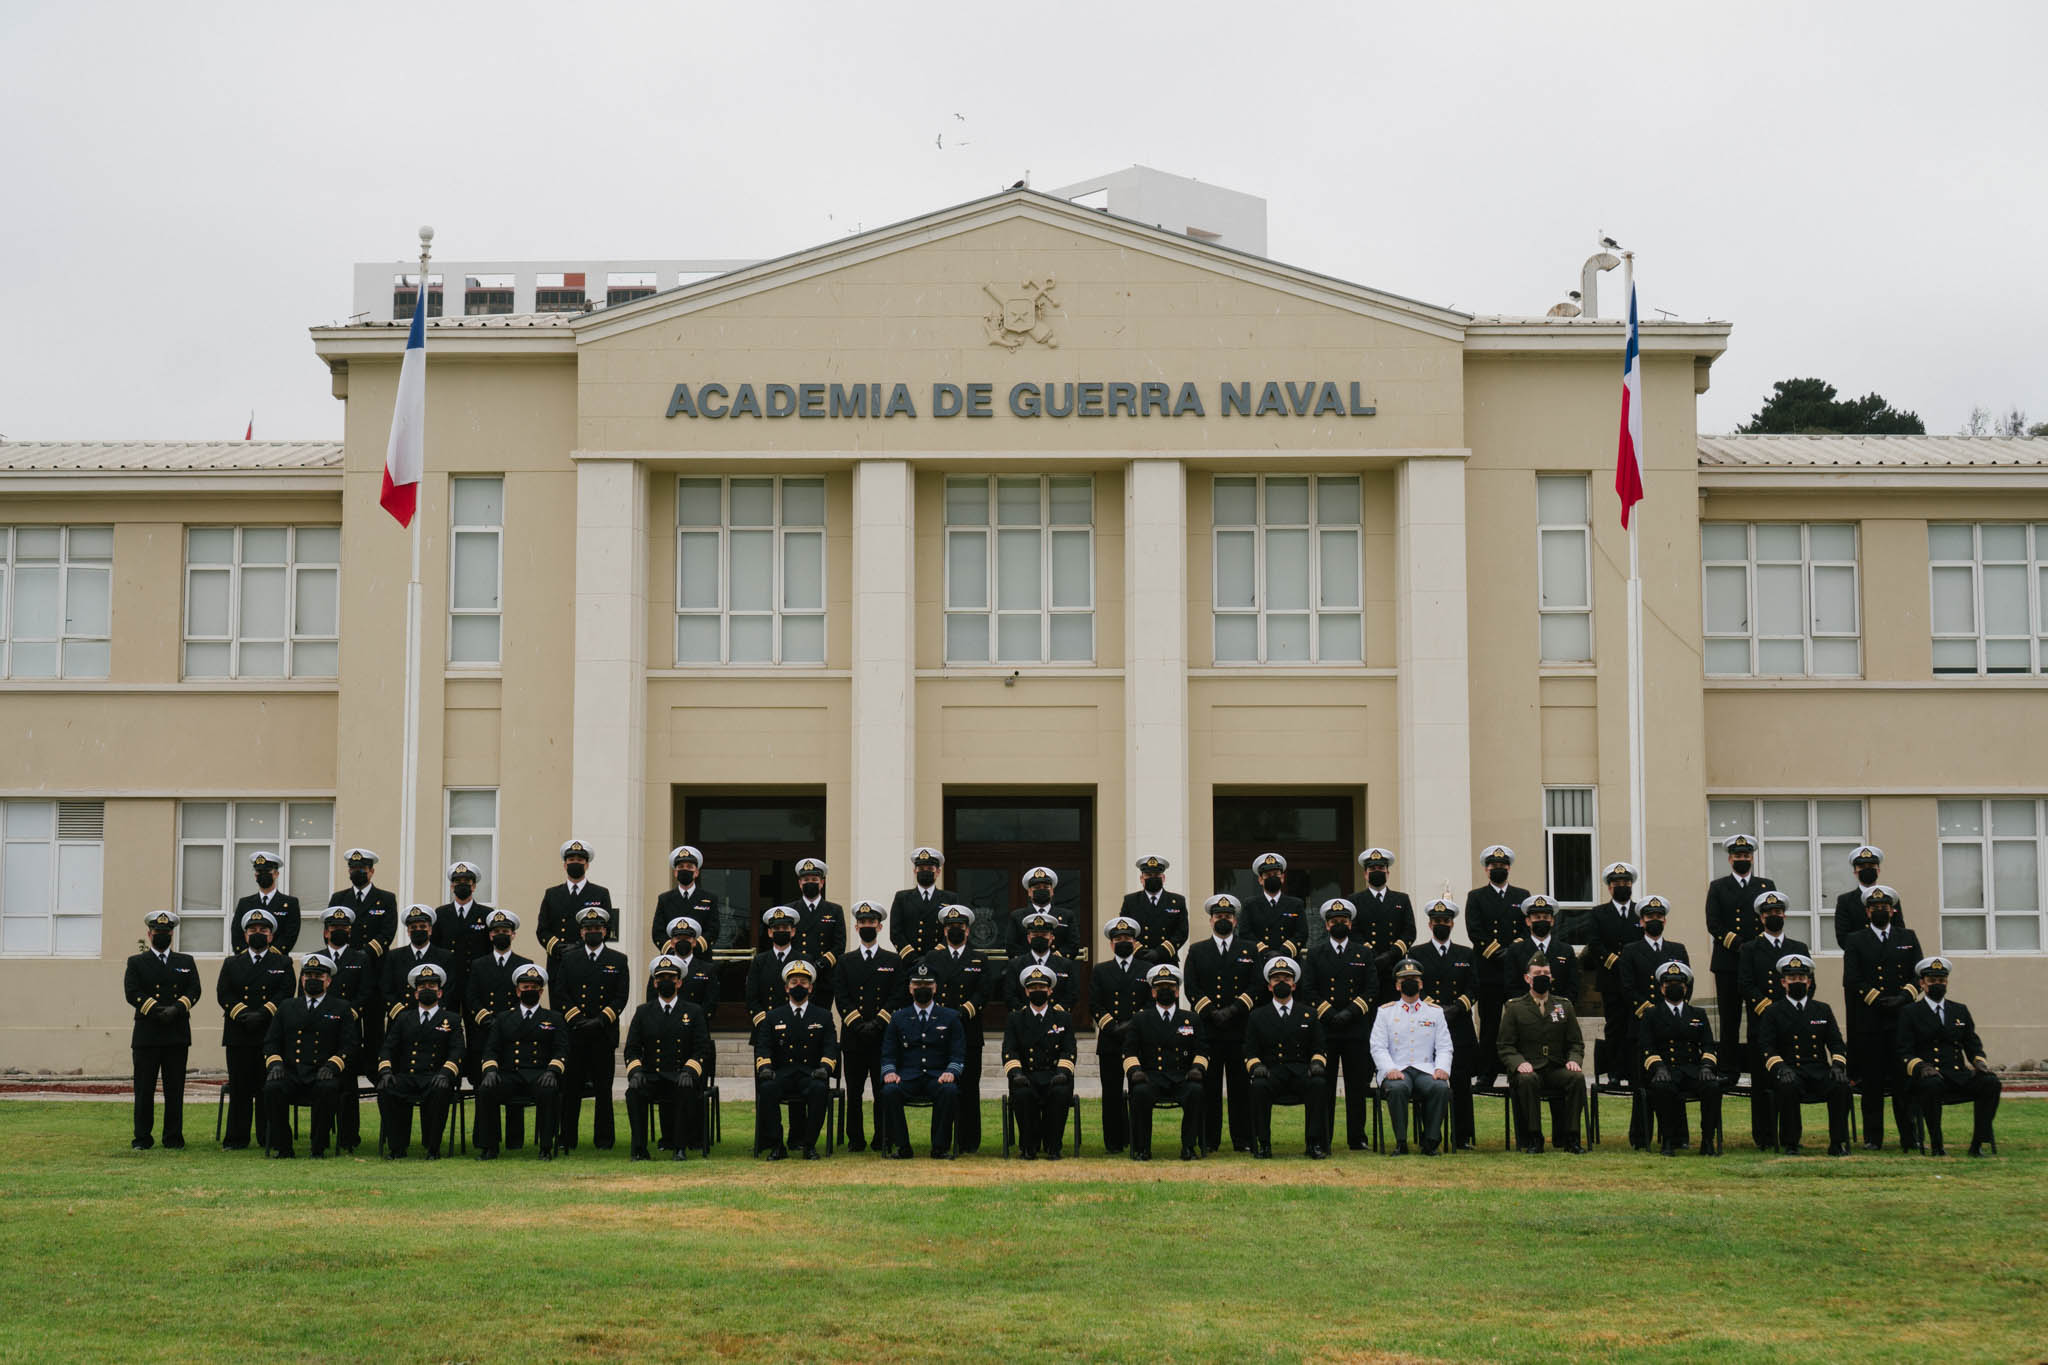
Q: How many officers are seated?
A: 14